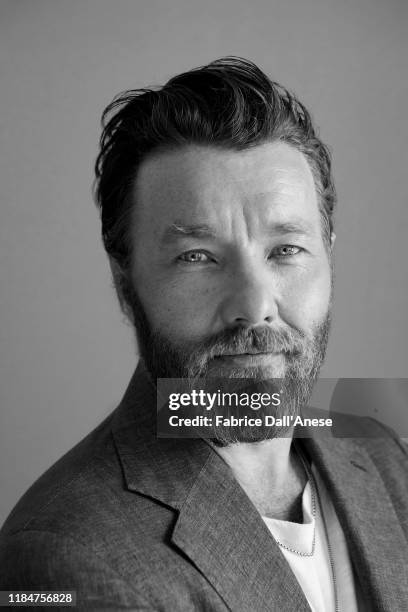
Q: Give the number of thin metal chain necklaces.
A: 2